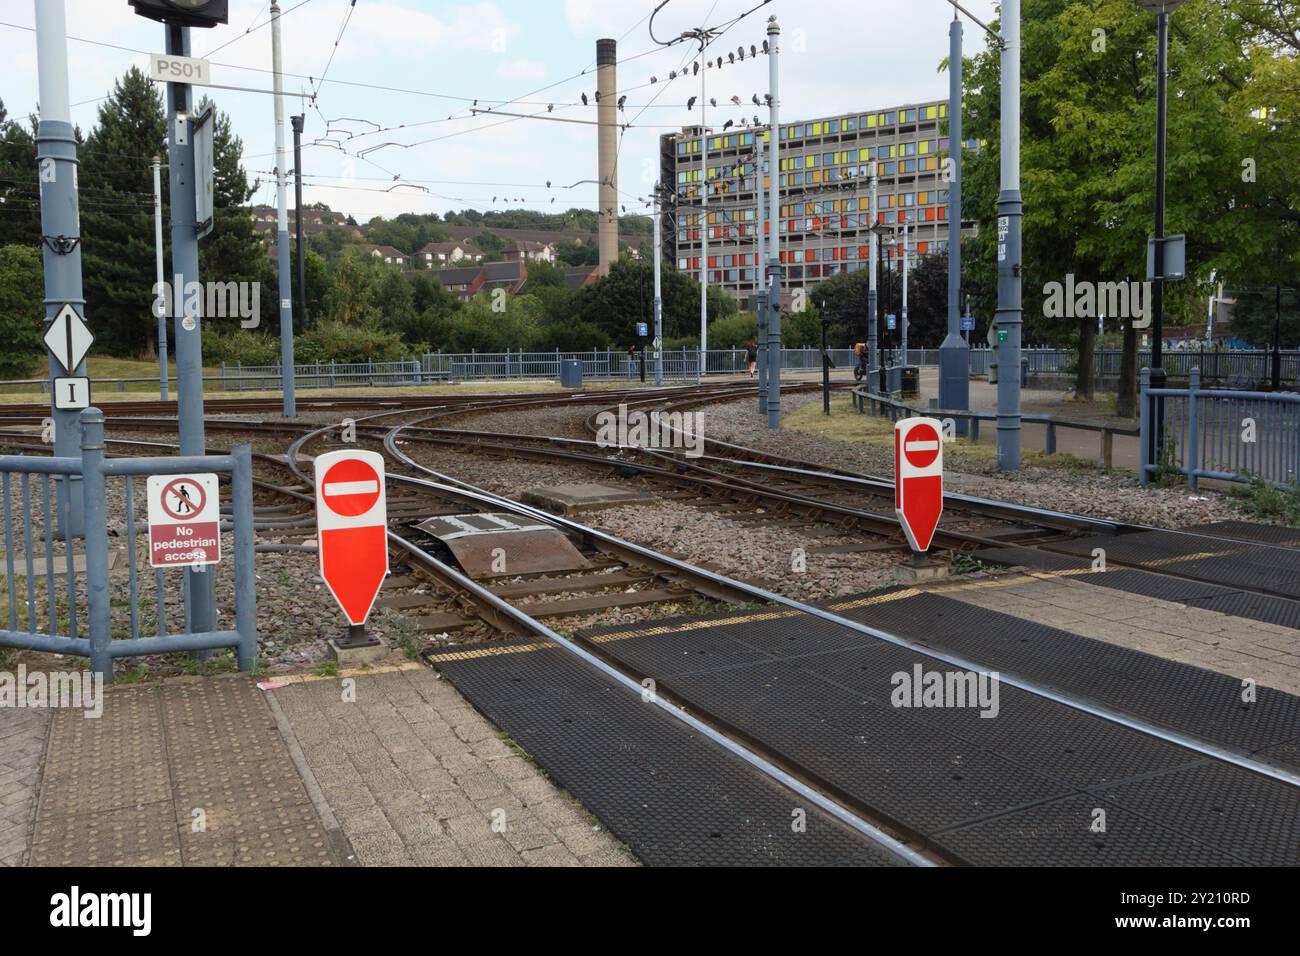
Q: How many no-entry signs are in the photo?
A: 2